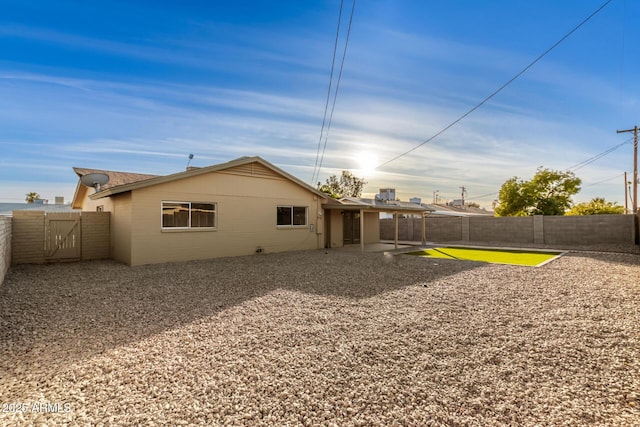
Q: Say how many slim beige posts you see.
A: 3